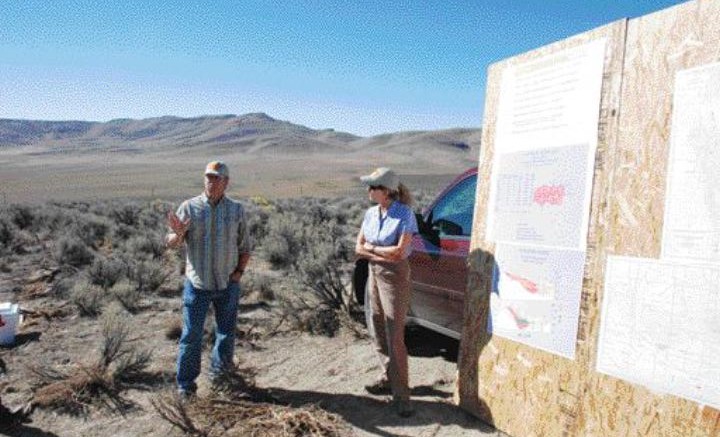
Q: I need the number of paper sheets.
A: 5